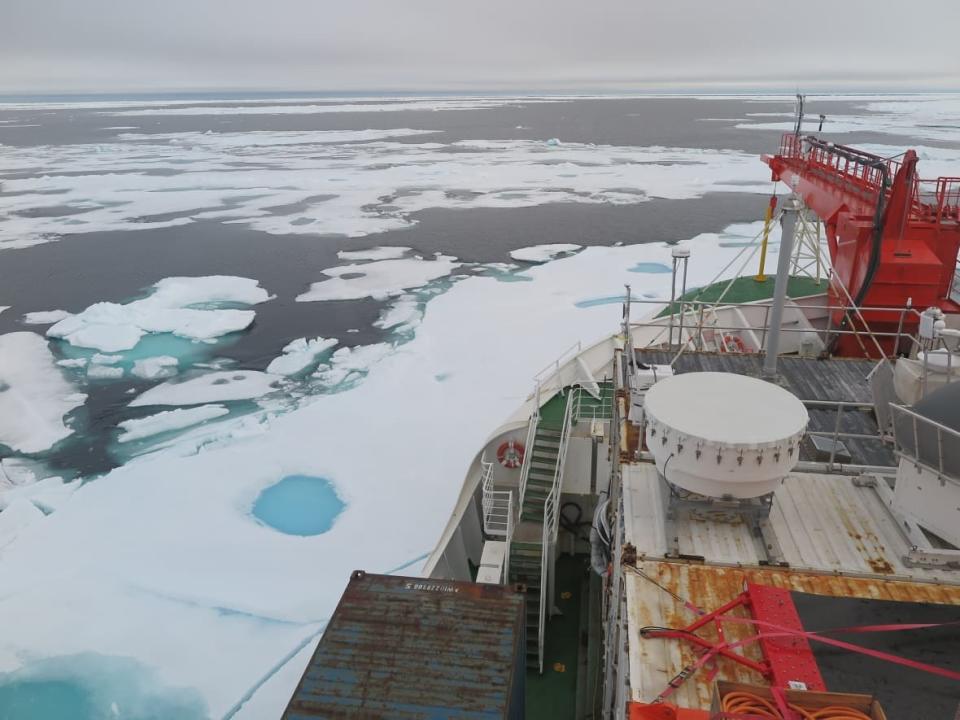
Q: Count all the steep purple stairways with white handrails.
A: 0